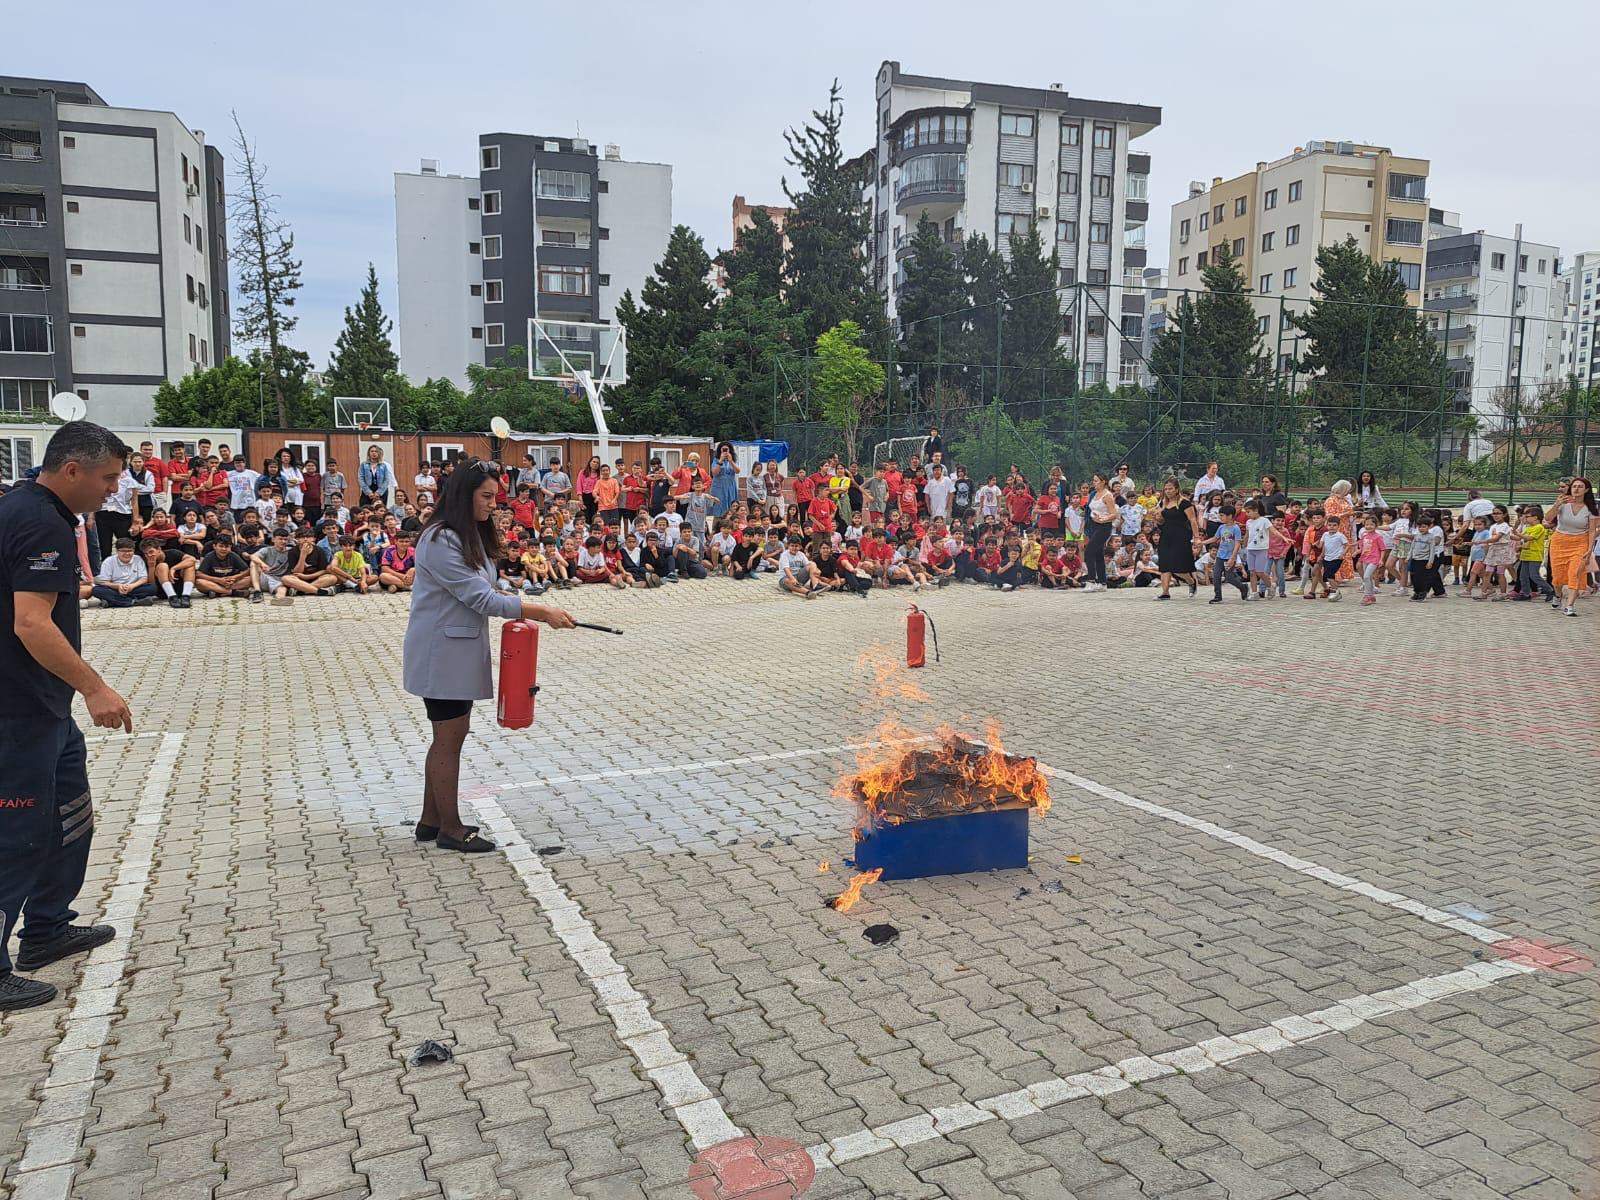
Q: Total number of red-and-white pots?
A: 0